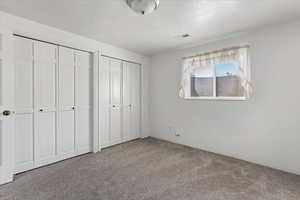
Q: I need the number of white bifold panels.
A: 8